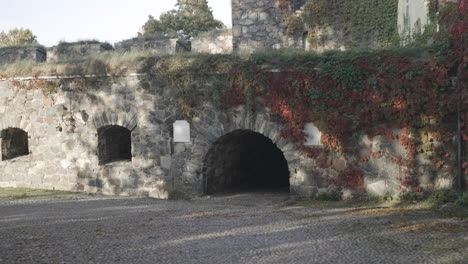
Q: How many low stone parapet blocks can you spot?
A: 4